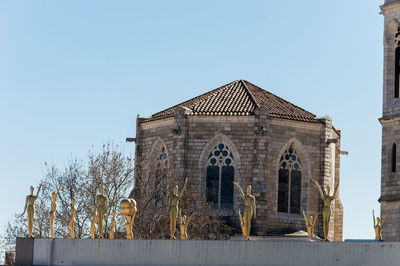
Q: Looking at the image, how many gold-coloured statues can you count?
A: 14